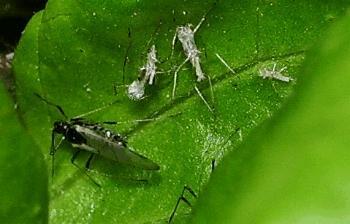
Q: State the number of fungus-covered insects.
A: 3